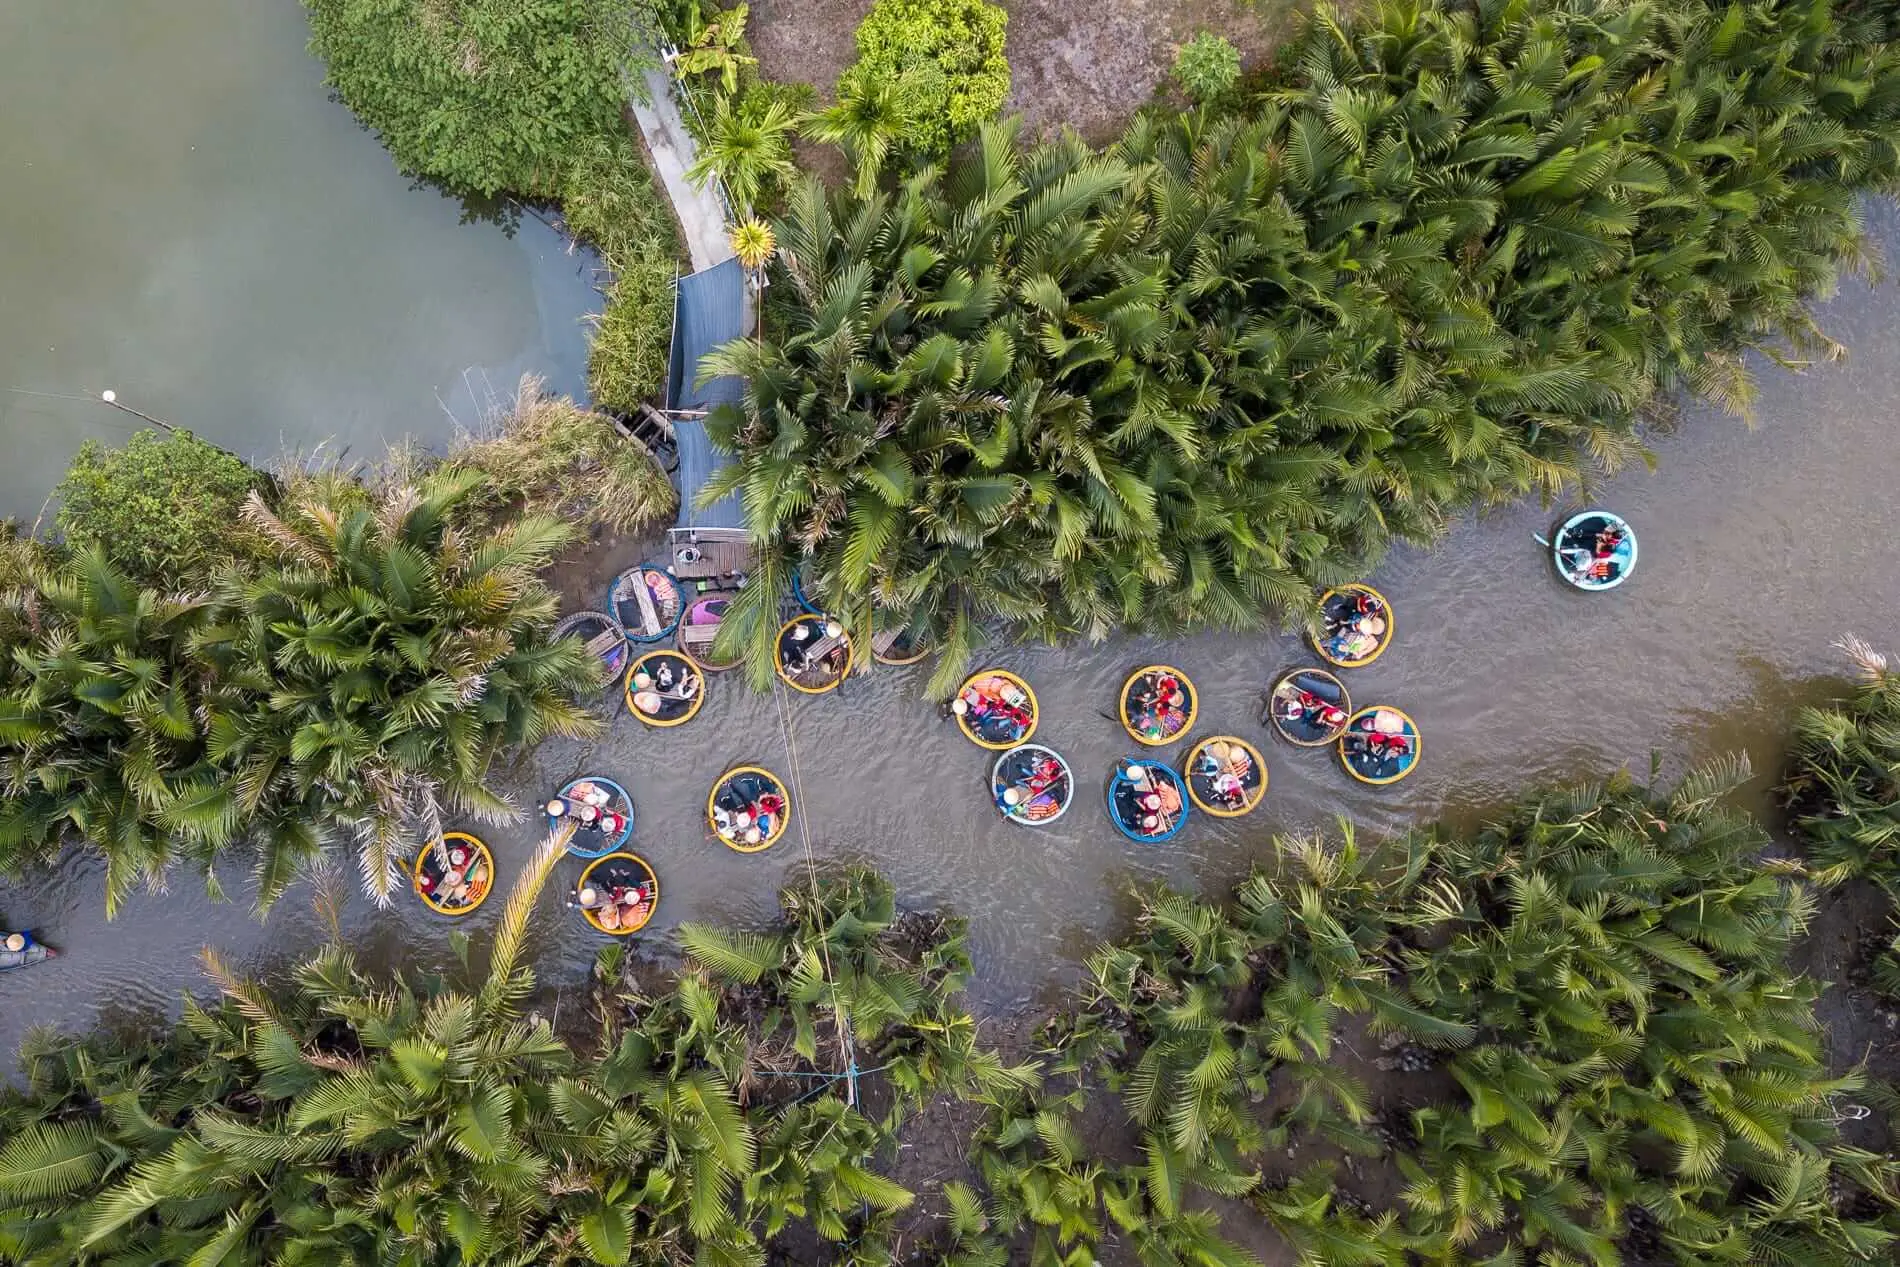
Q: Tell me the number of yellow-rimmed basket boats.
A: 10